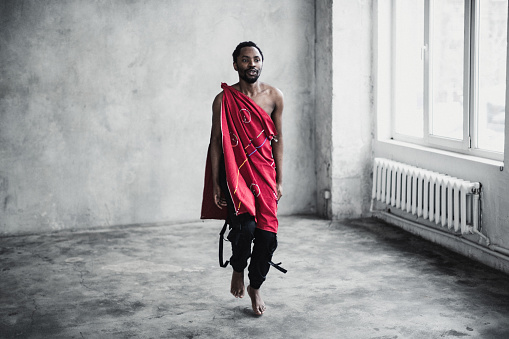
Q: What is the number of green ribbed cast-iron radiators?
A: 0